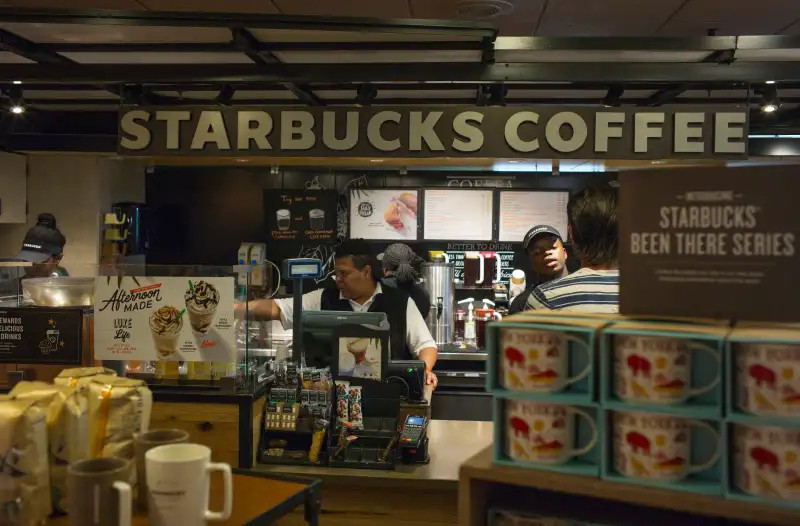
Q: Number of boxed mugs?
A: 6